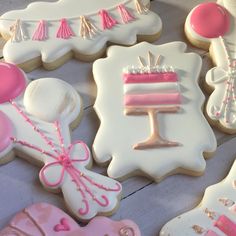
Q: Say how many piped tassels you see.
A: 7